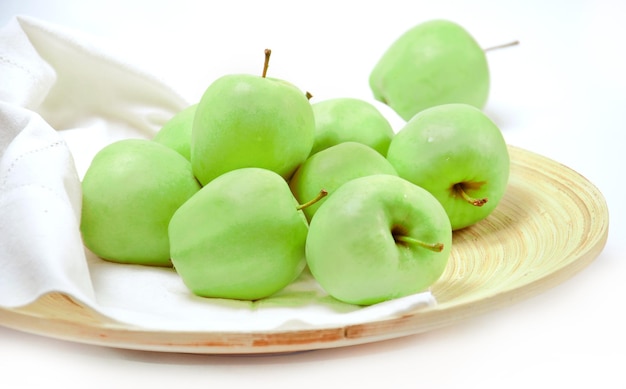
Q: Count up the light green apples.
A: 9